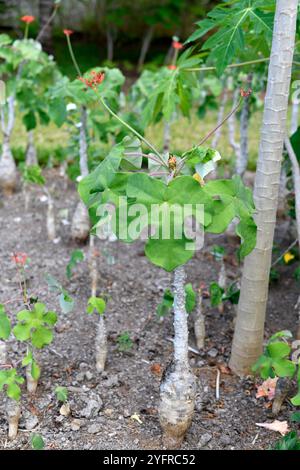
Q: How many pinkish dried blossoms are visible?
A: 2